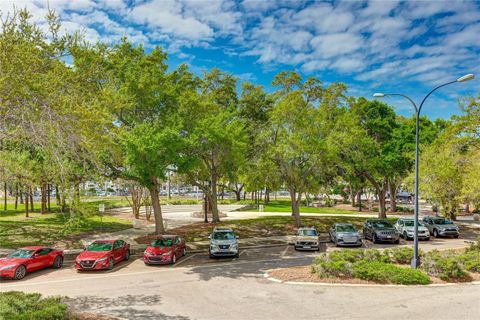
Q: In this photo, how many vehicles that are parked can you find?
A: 9